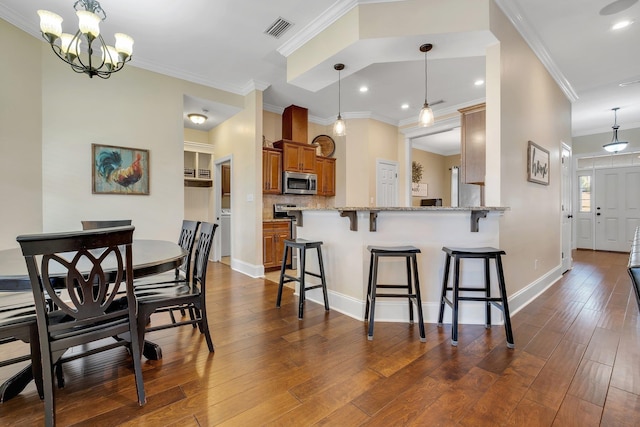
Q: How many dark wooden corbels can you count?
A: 4